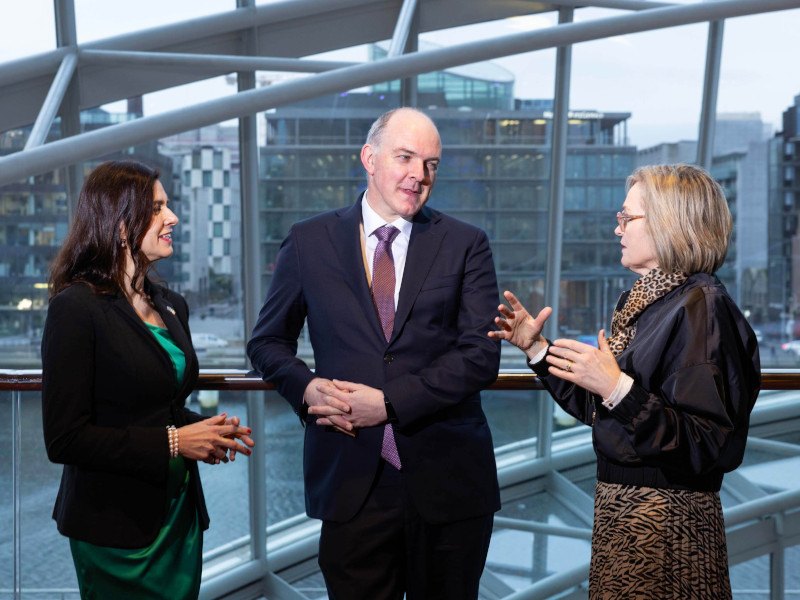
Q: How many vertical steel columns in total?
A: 5